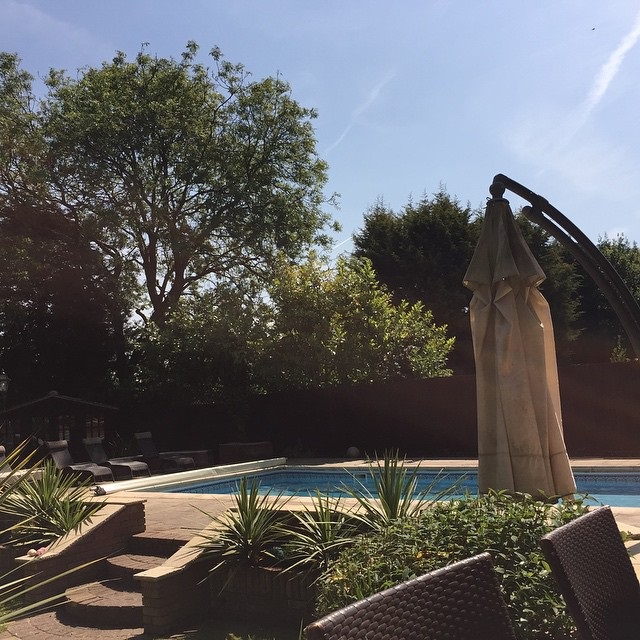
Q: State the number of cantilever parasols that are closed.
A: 1